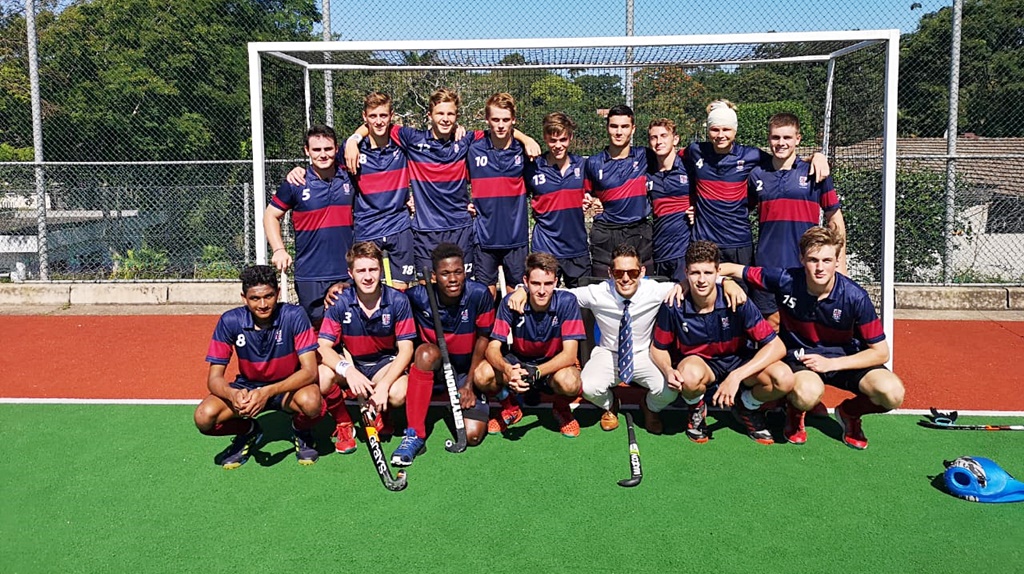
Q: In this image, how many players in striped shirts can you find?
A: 15